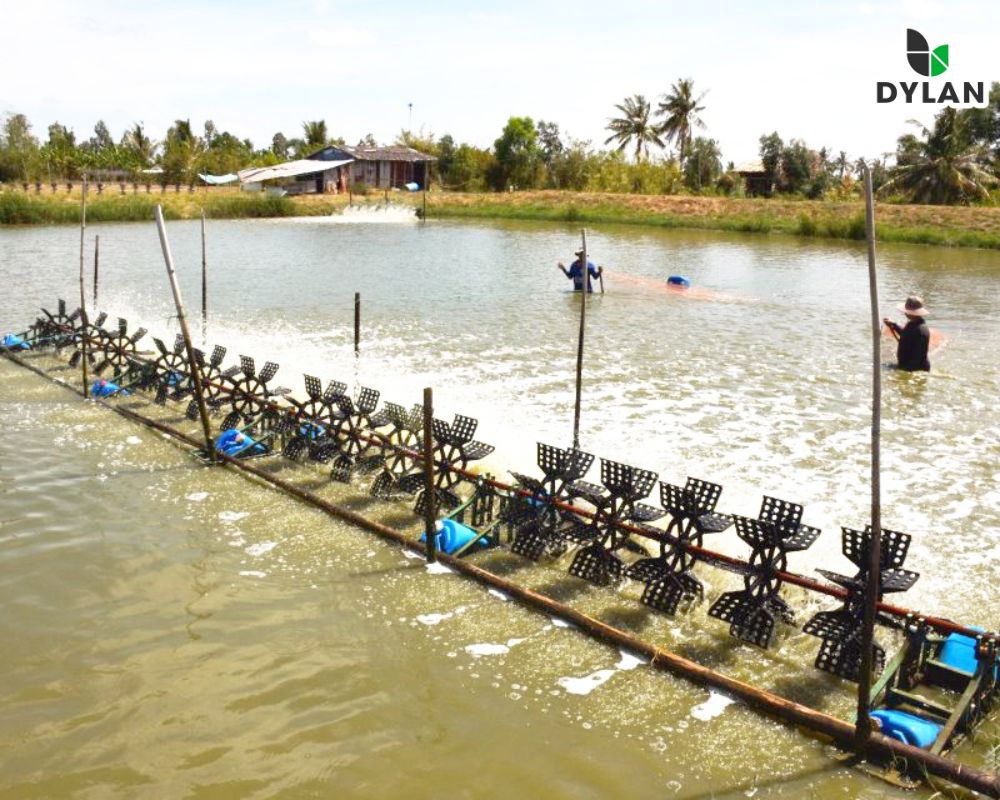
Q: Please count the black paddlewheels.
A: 15